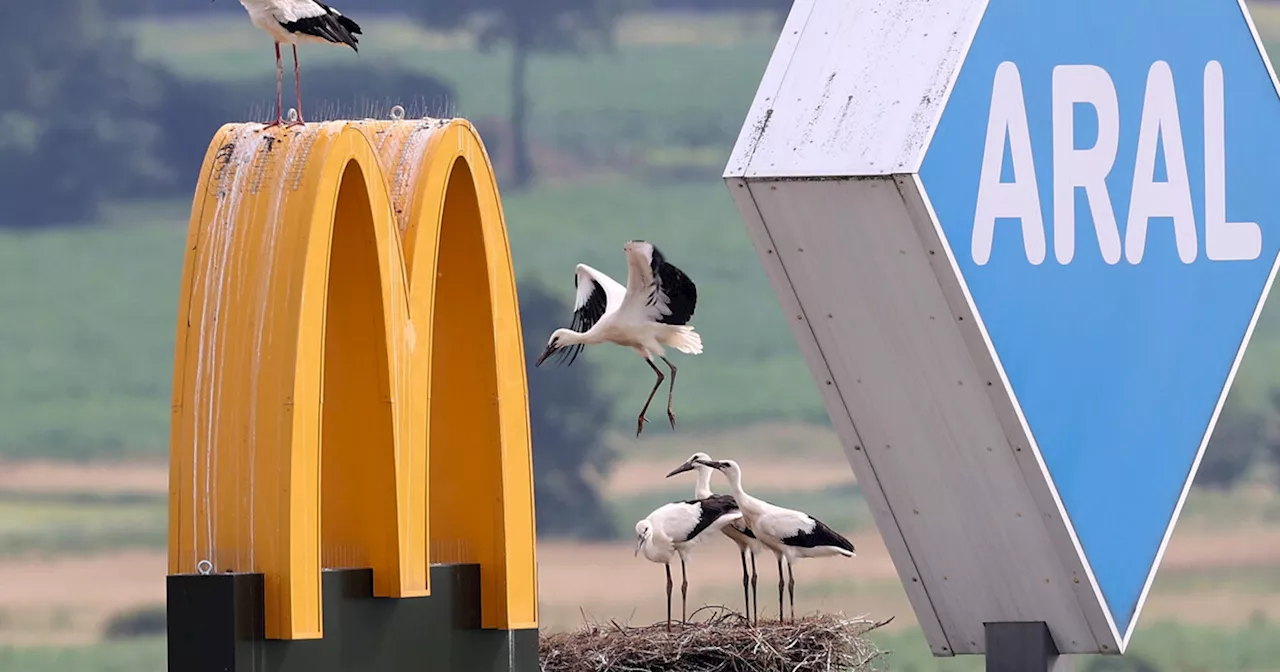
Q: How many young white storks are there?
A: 4